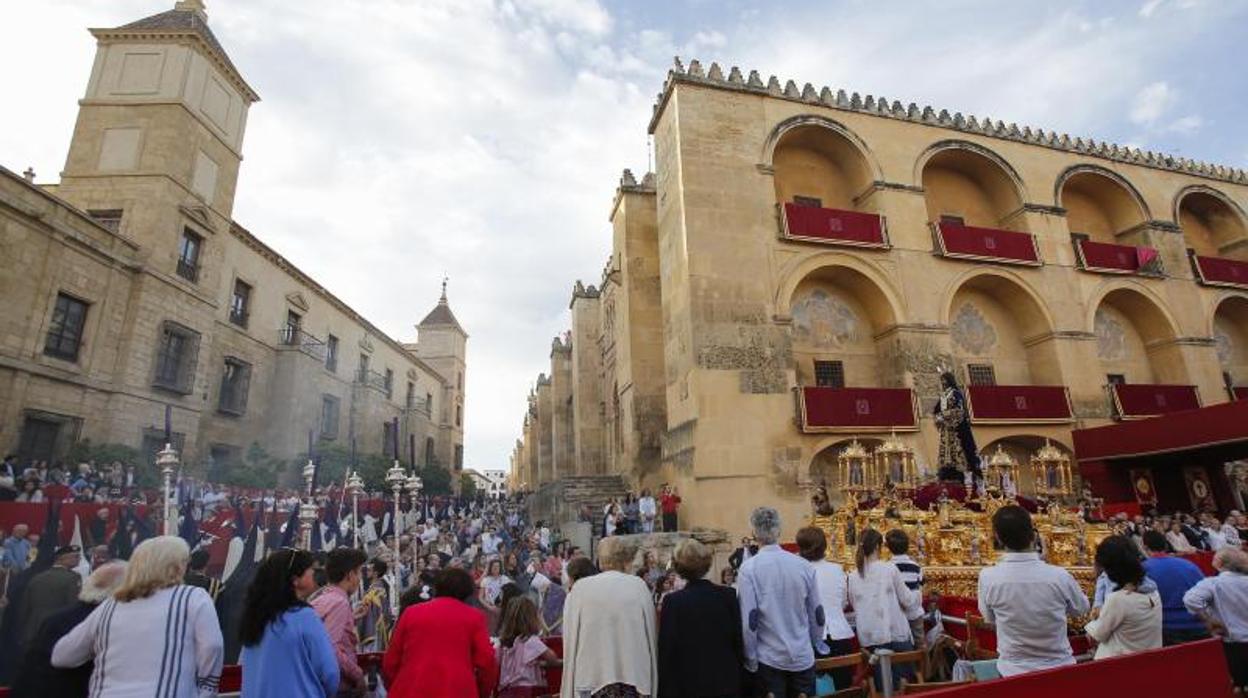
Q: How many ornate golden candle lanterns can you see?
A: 4